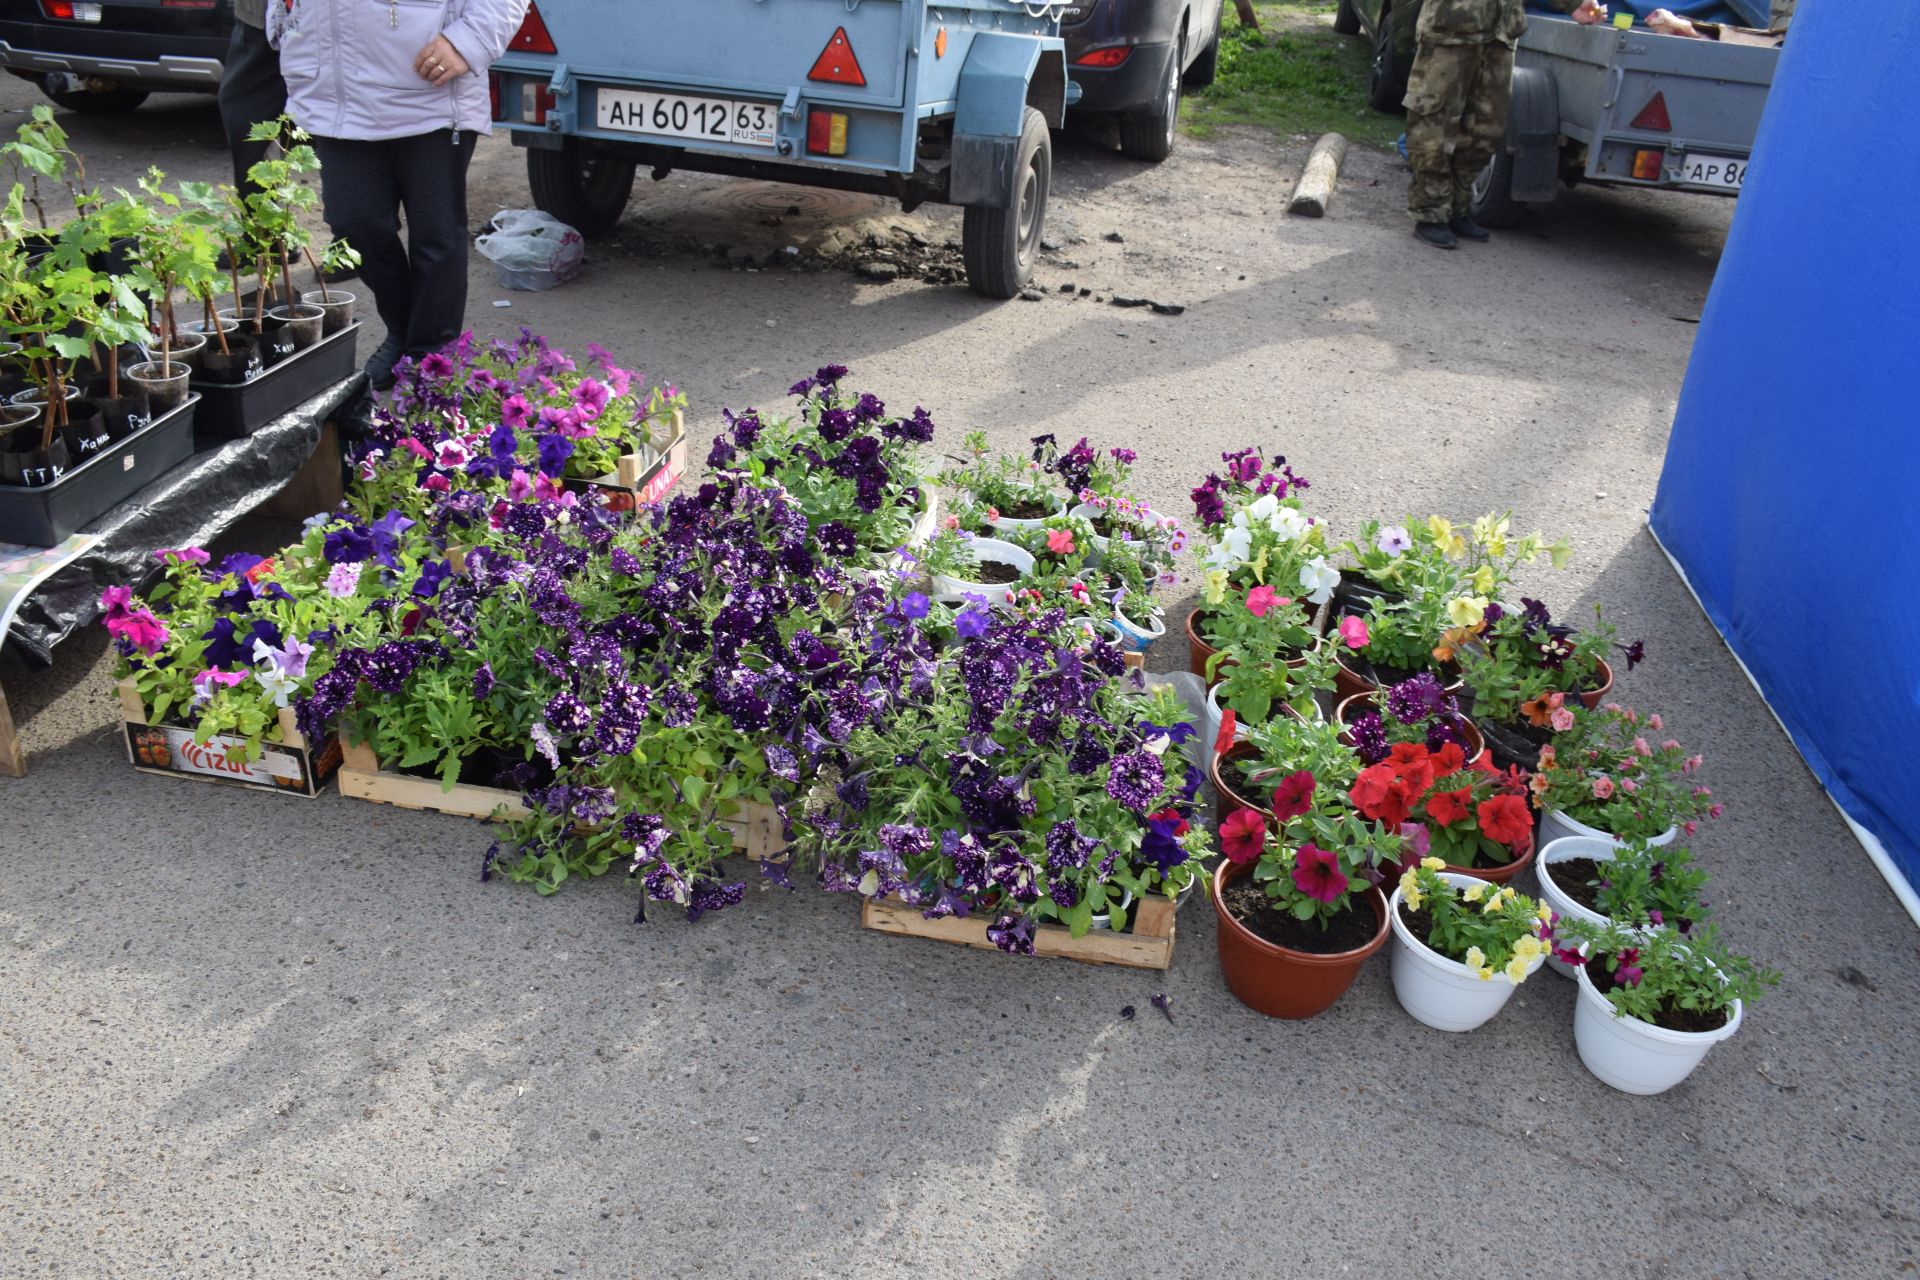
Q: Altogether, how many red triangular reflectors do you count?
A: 3